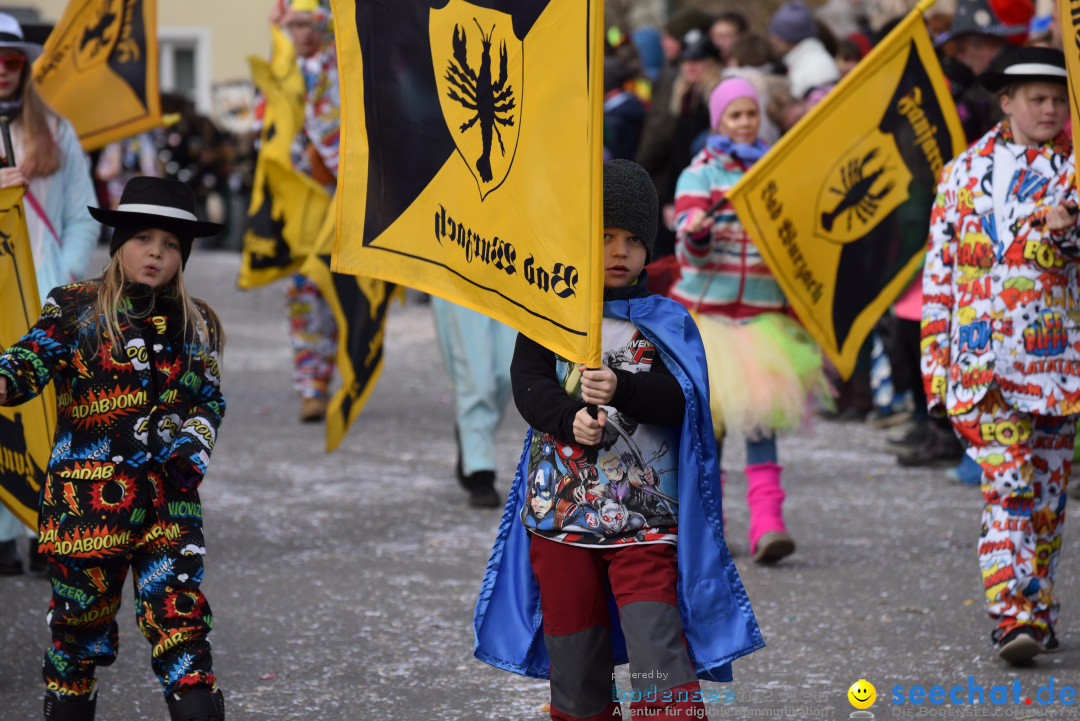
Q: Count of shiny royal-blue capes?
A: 1